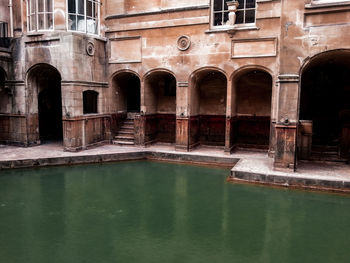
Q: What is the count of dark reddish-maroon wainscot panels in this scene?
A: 3